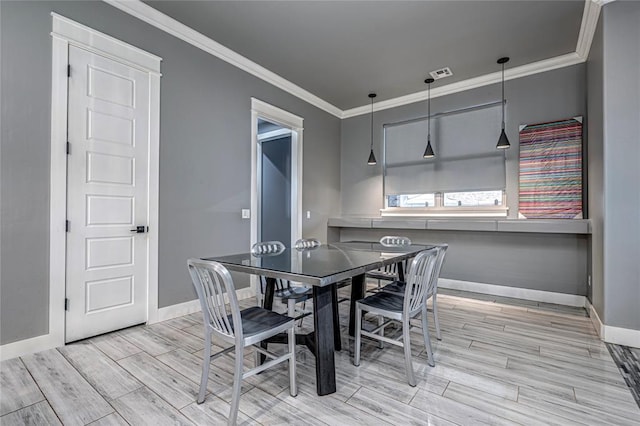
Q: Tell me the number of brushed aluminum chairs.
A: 6